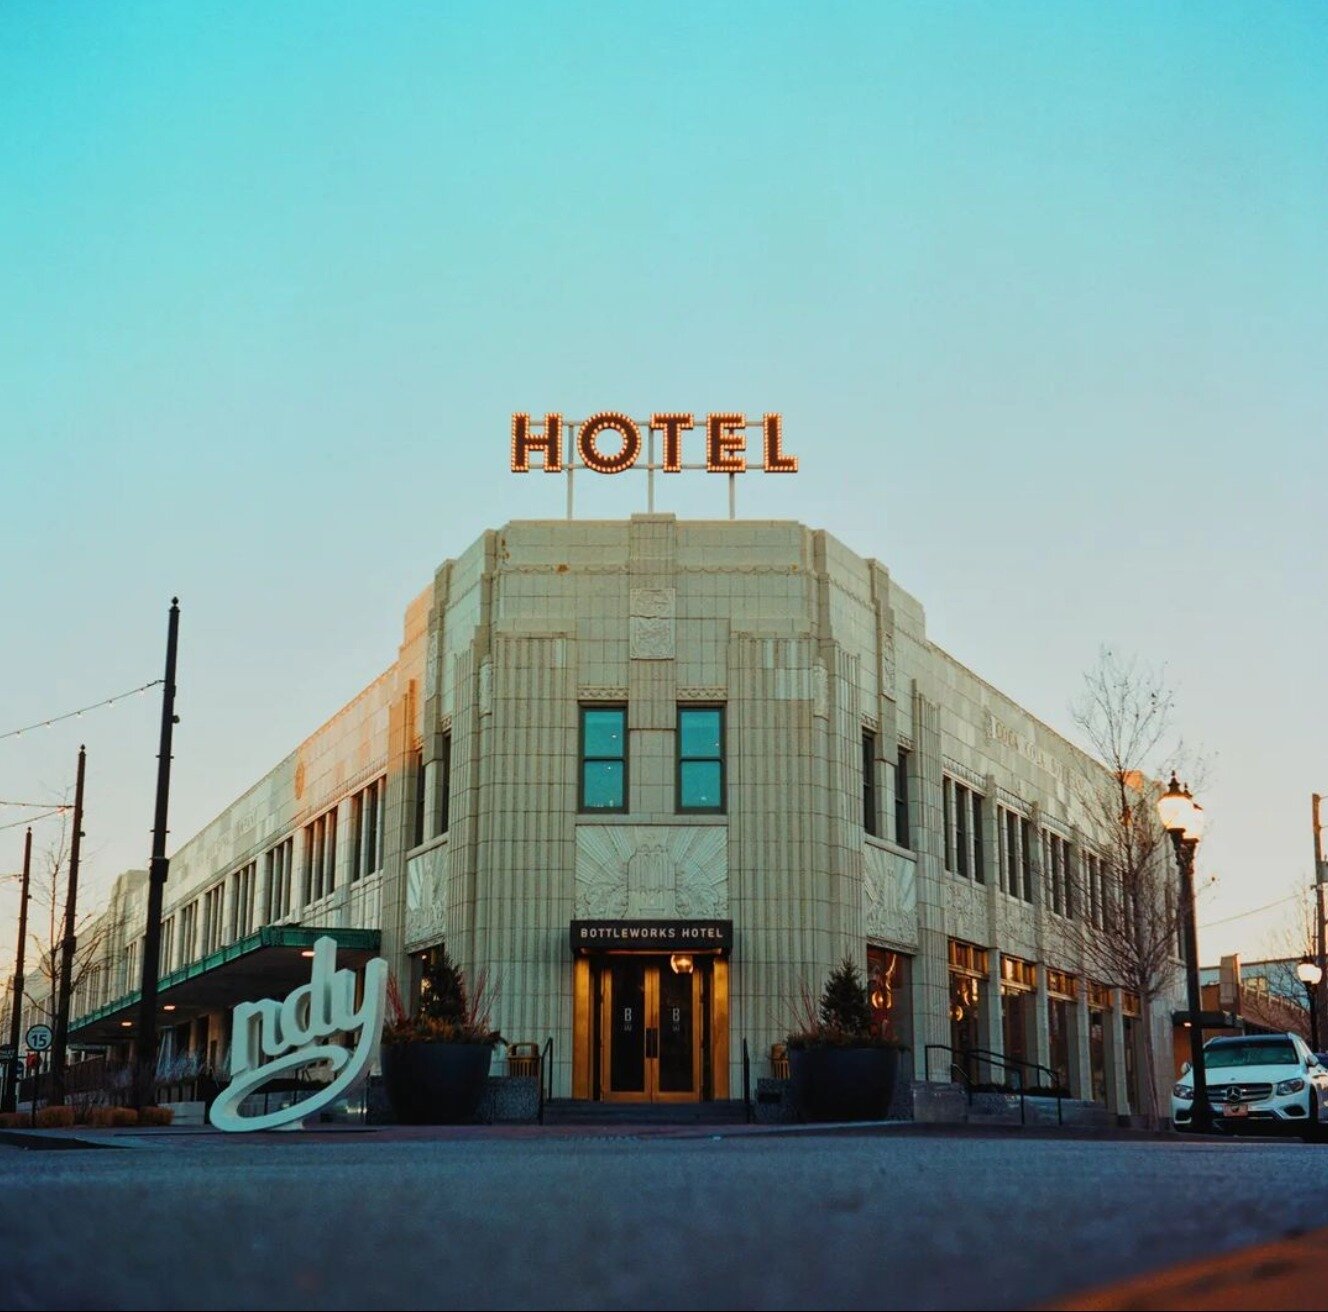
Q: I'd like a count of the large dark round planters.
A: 2